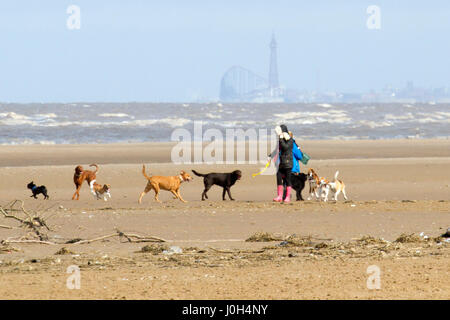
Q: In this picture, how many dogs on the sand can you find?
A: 8